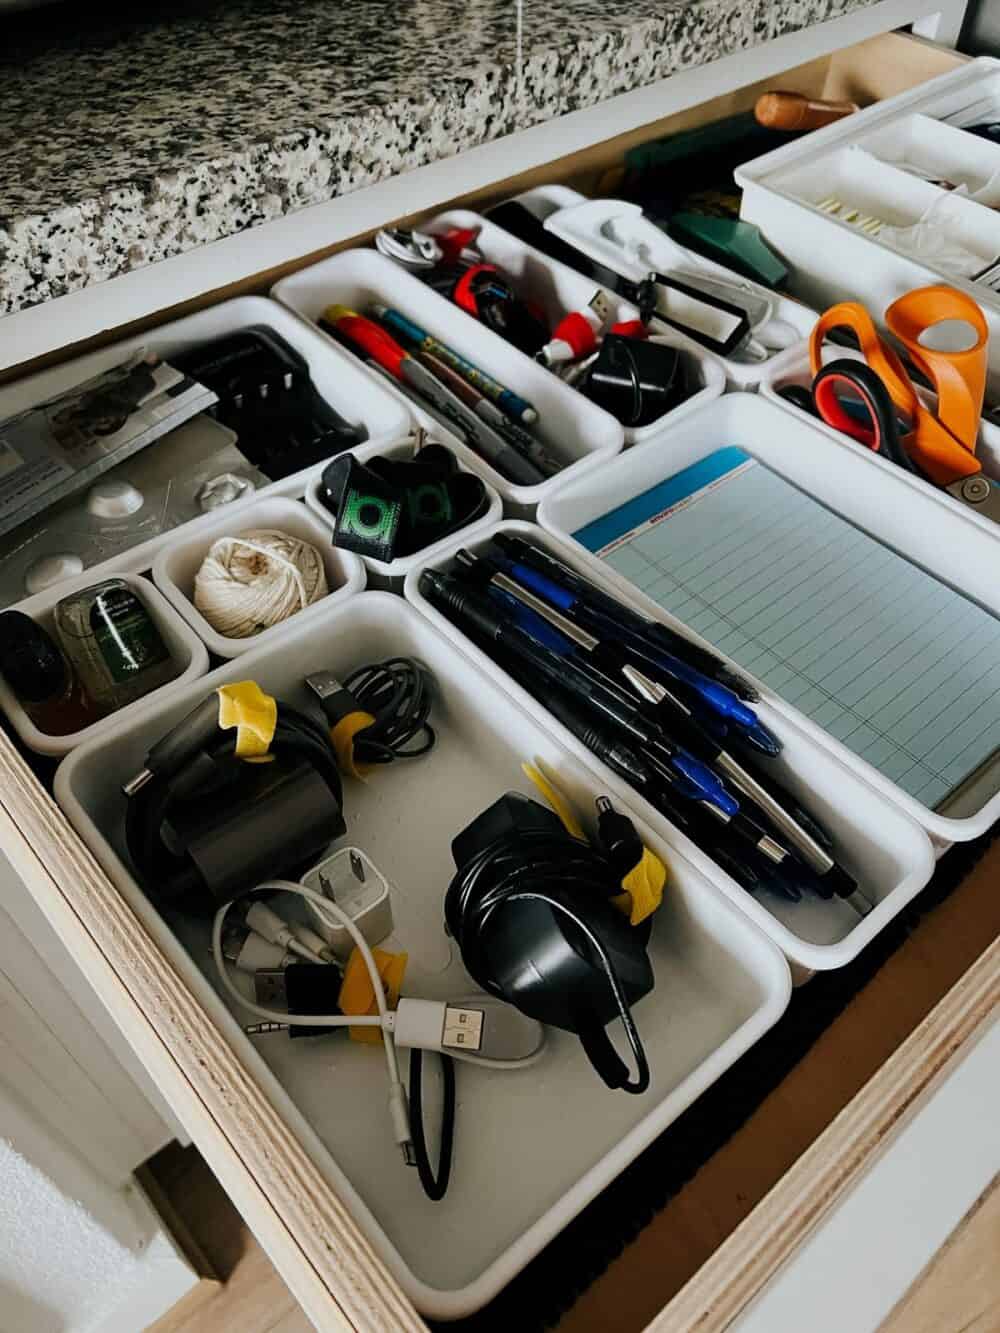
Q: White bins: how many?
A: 12